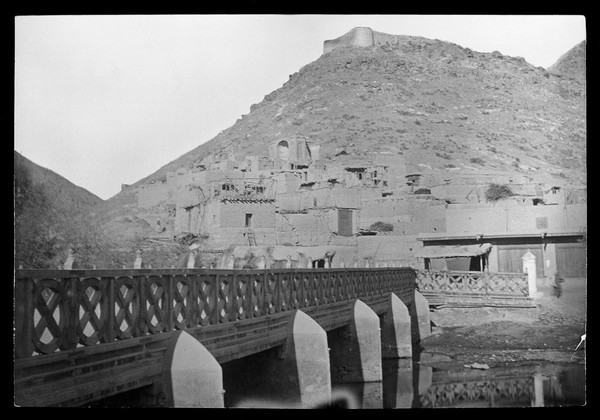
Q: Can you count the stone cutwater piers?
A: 5